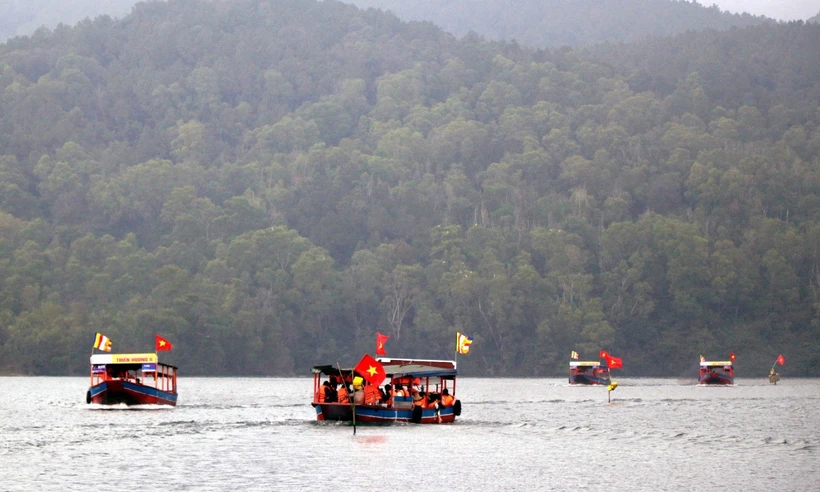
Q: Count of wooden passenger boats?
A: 4